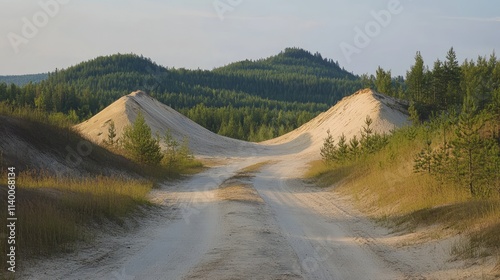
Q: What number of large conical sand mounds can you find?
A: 2